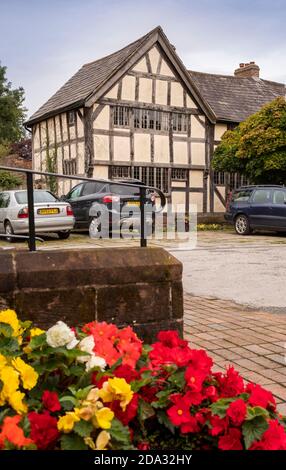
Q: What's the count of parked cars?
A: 3